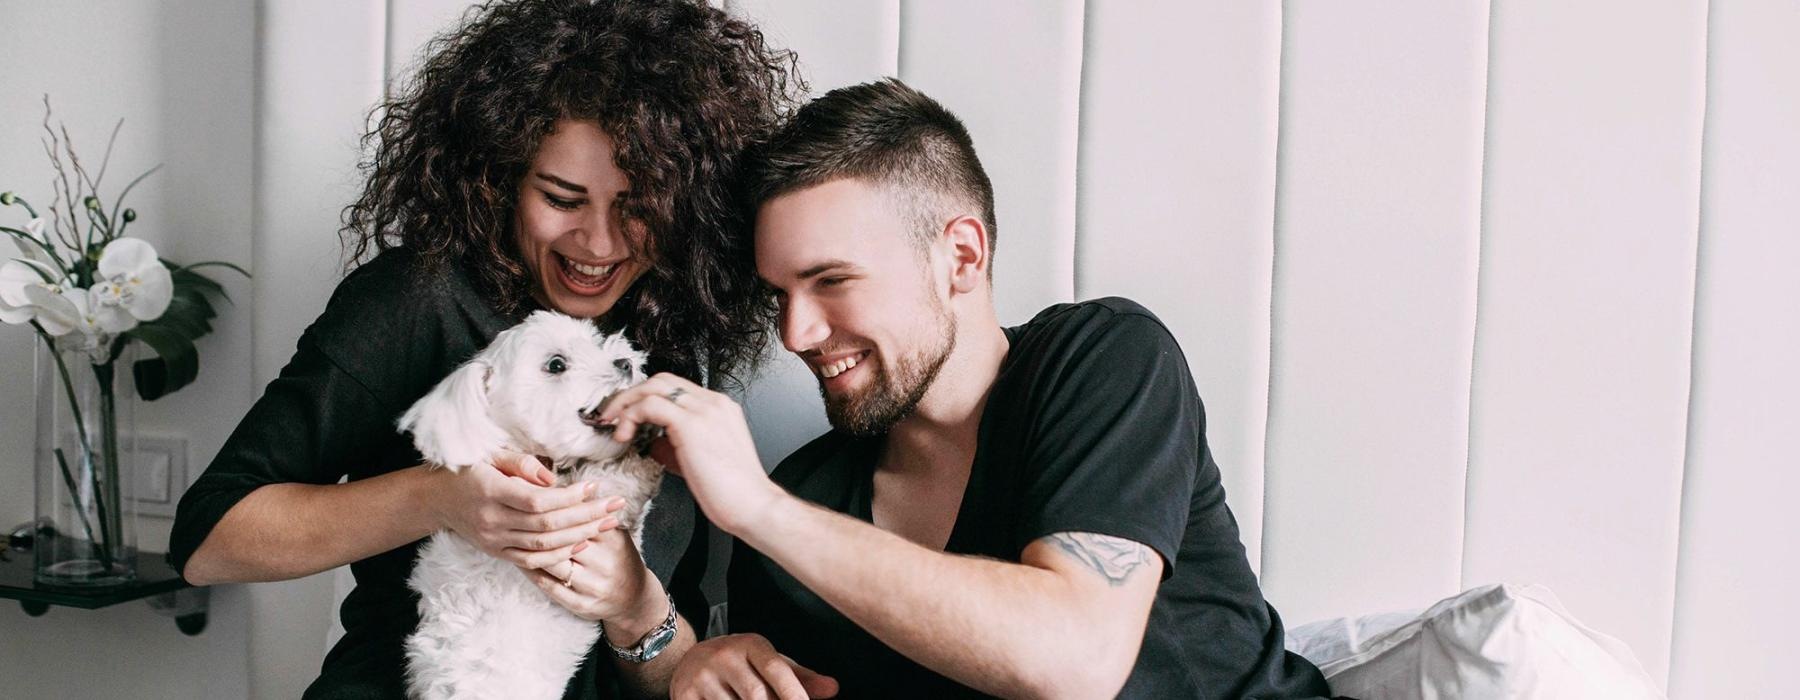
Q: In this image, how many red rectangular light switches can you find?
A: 0